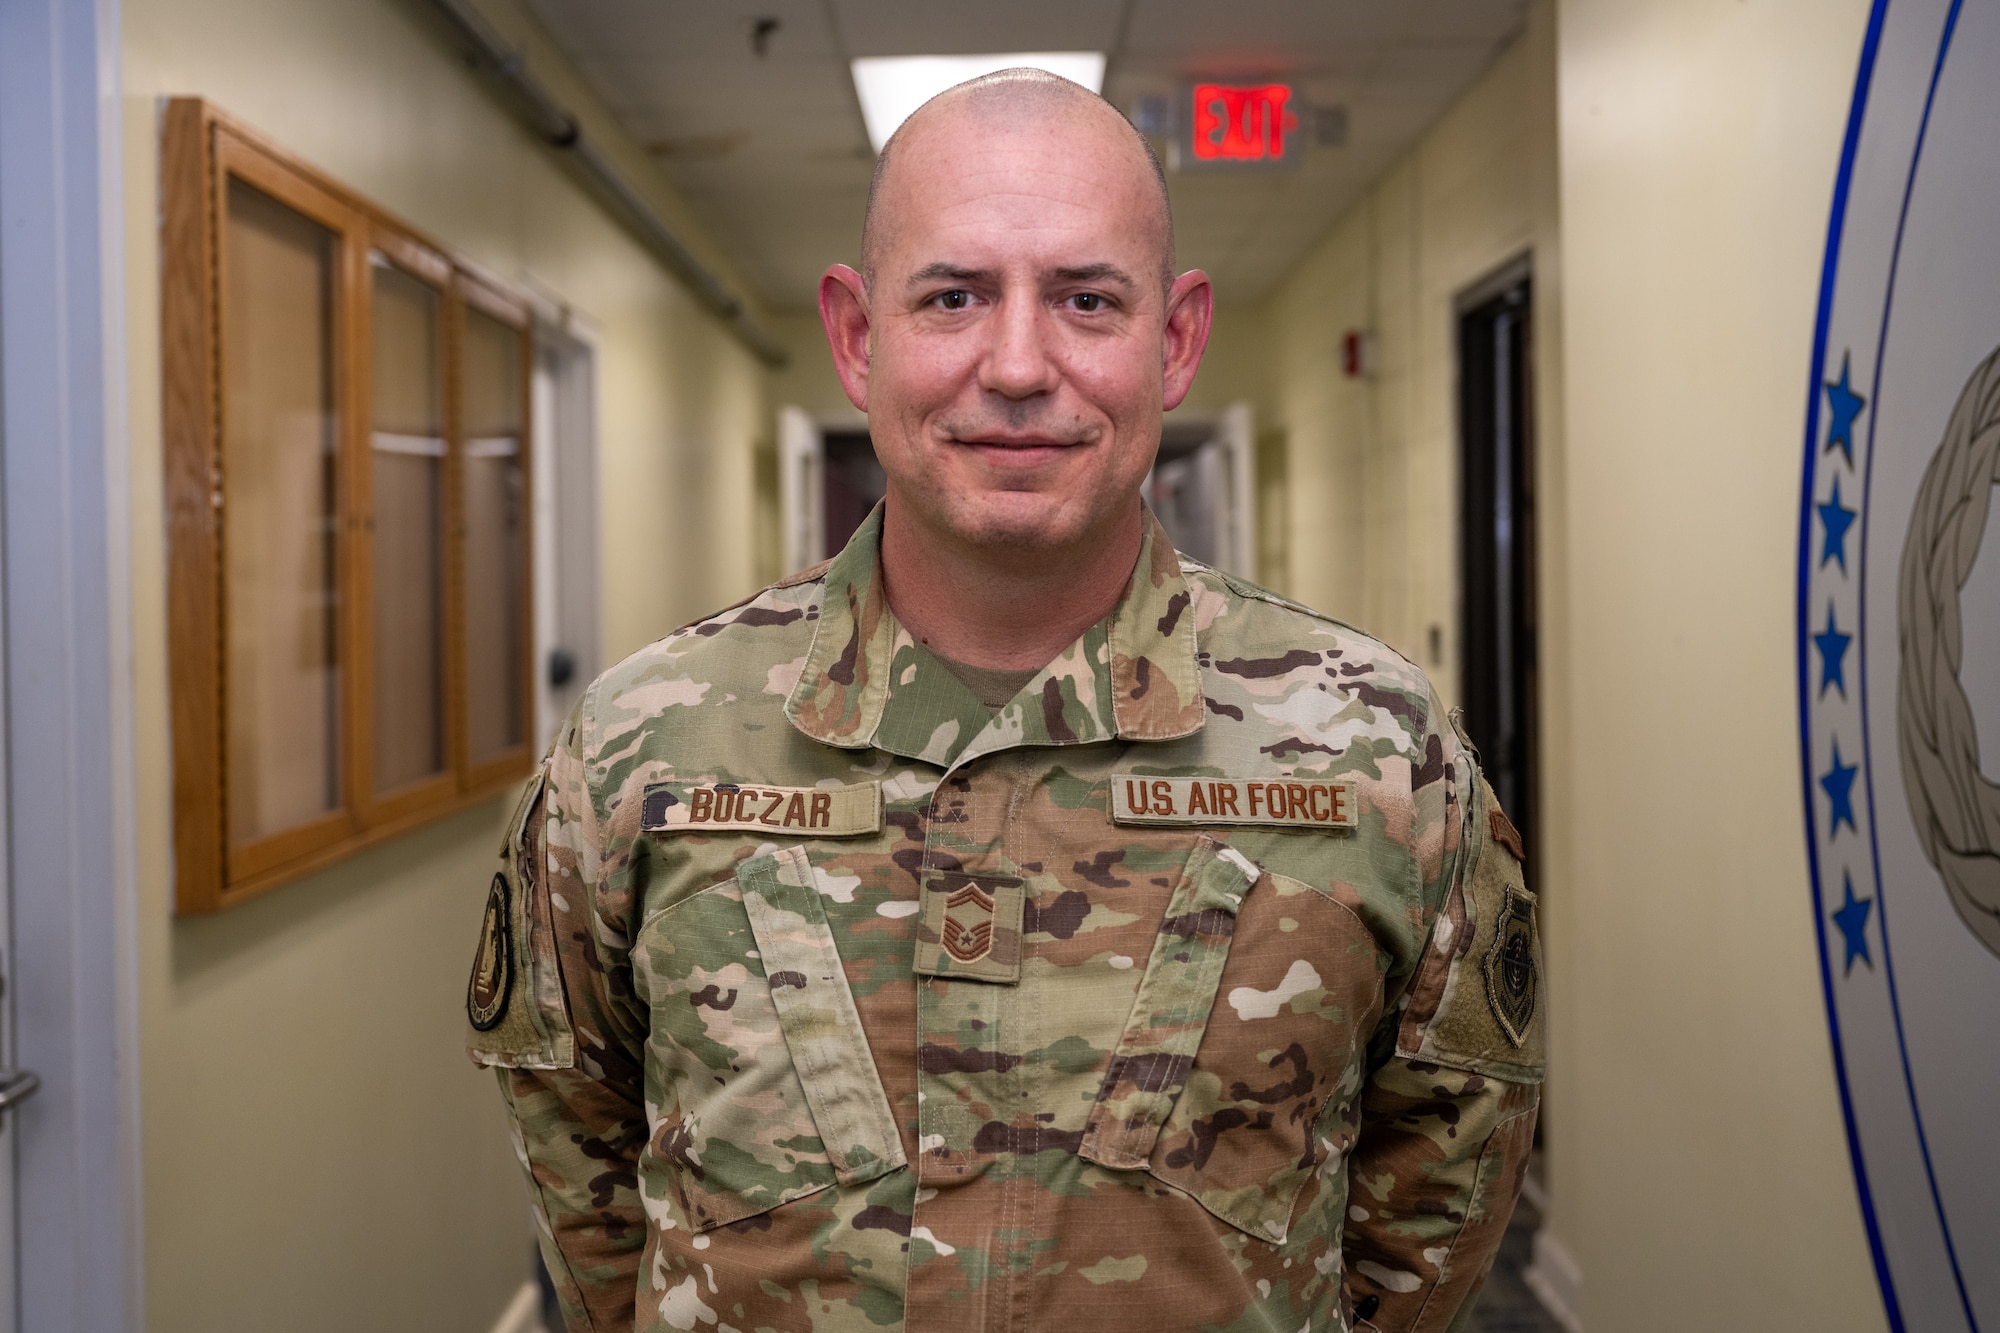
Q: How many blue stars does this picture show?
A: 5